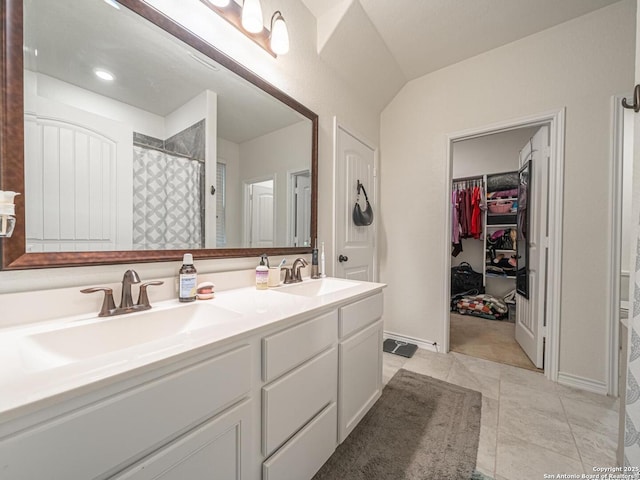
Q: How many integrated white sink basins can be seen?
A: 2